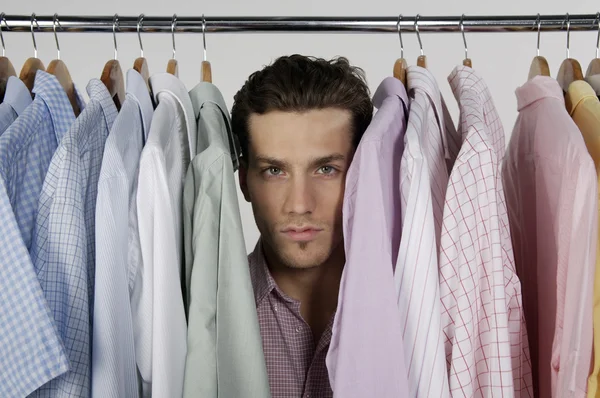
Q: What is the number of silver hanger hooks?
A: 13